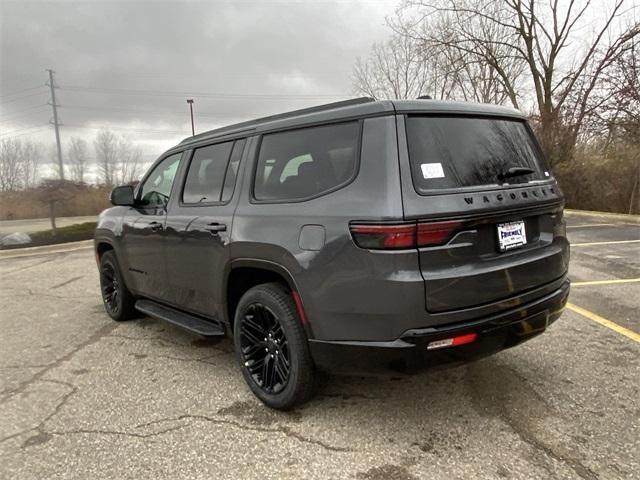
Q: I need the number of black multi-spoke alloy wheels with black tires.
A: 2